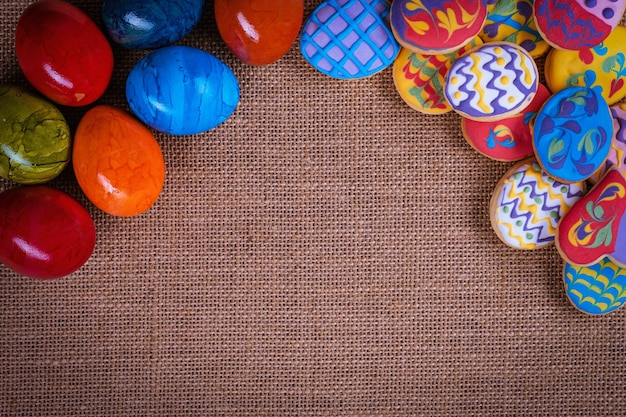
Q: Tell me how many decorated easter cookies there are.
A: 13